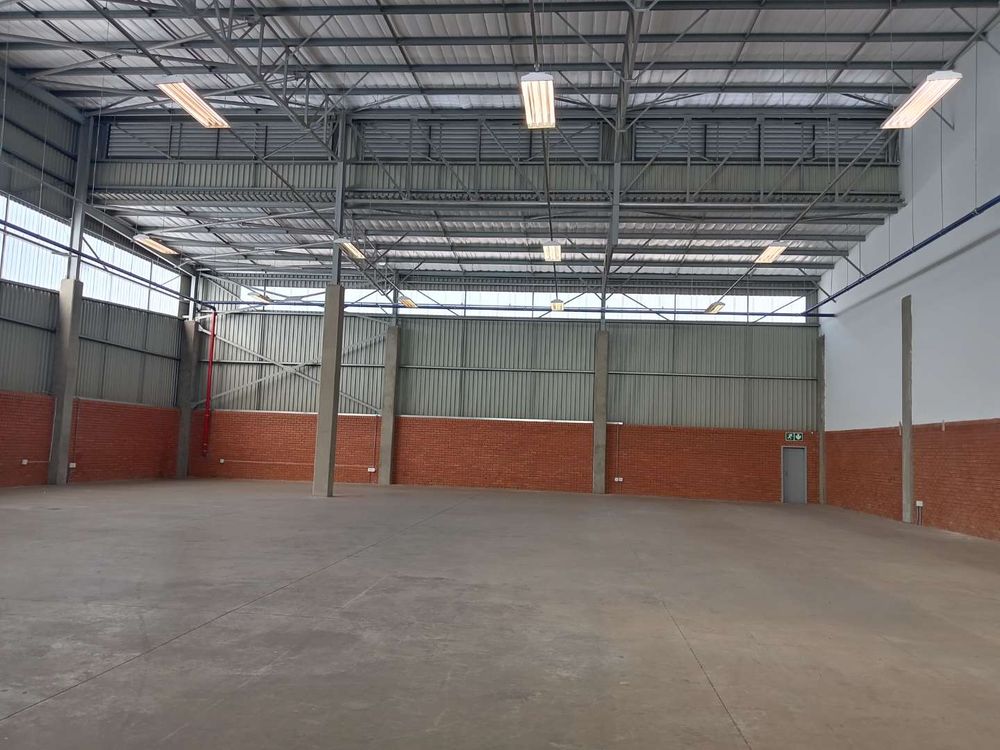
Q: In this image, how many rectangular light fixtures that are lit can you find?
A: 11